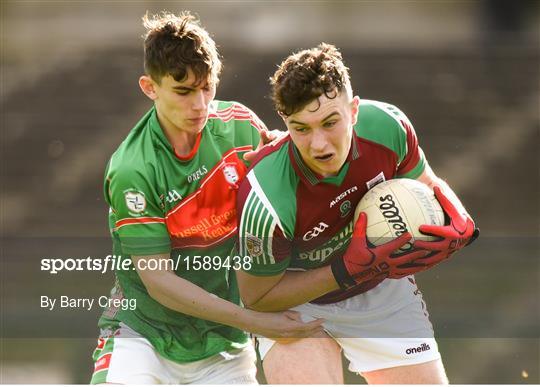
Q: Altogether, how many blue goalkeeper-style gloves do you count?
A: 0